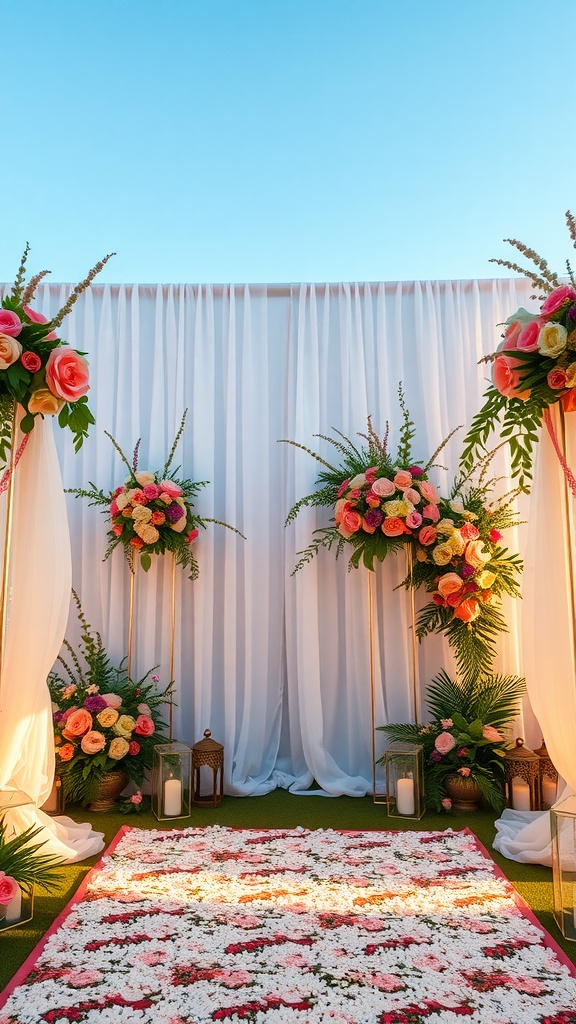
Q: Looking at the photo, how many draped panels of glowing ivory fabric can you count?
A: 2